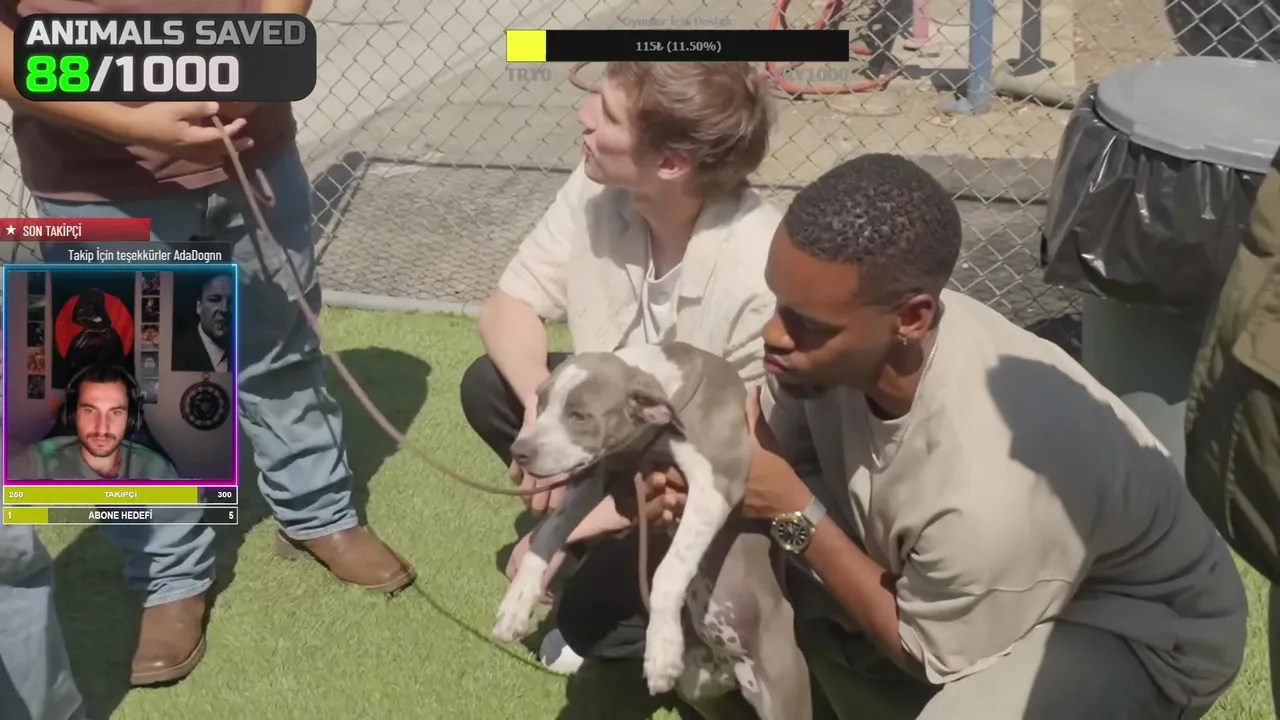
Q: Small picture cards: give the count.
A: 10